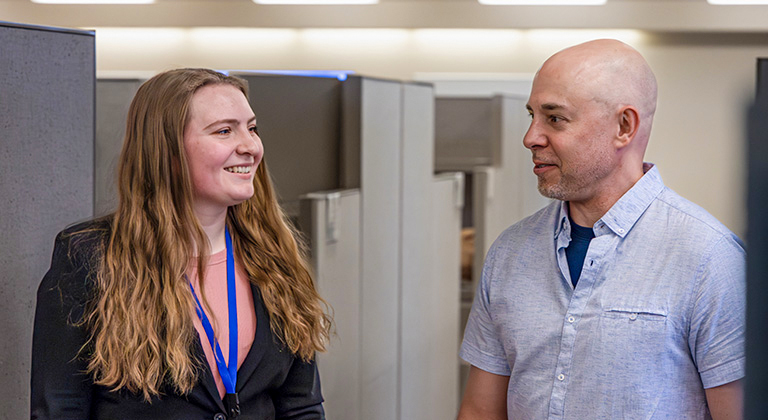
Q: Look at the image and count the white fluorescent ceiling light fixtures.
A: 4